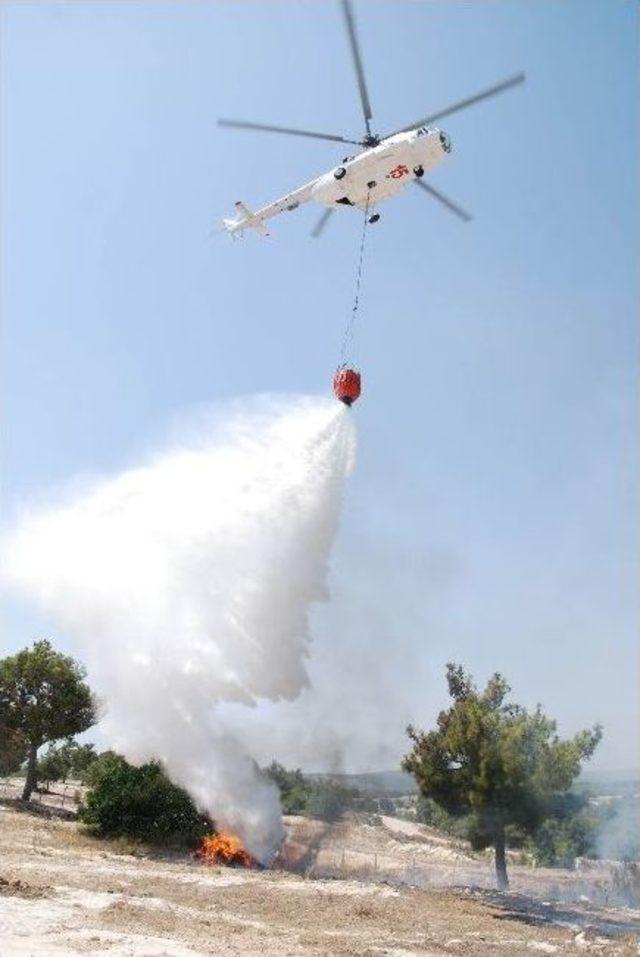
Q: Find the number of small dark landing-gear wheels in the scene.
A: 3